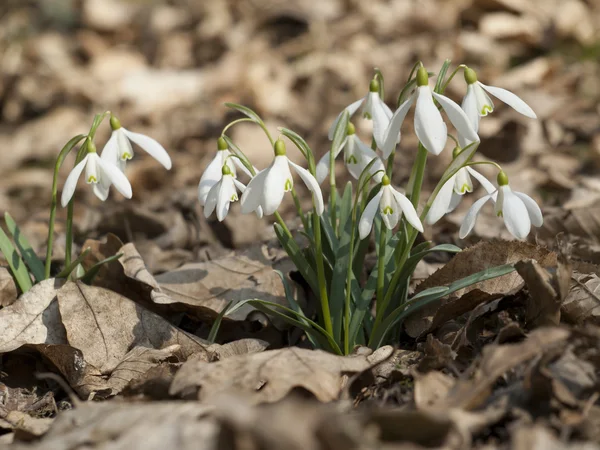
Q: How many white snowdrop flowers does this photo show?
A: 12